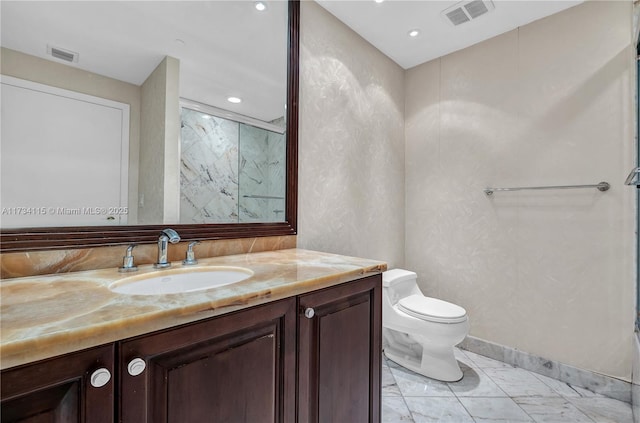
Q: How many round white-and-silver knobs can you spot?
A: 3